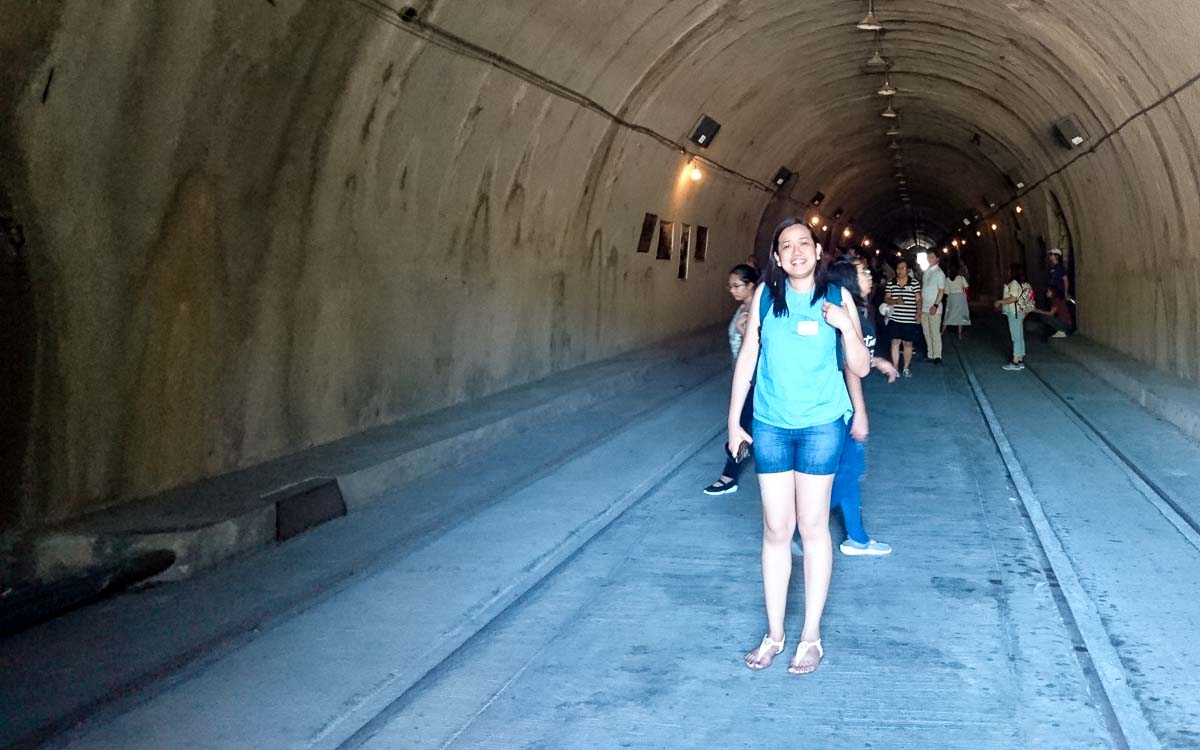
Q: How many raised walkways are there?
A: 2